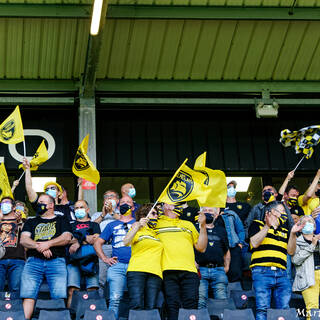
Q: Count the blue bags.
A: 1